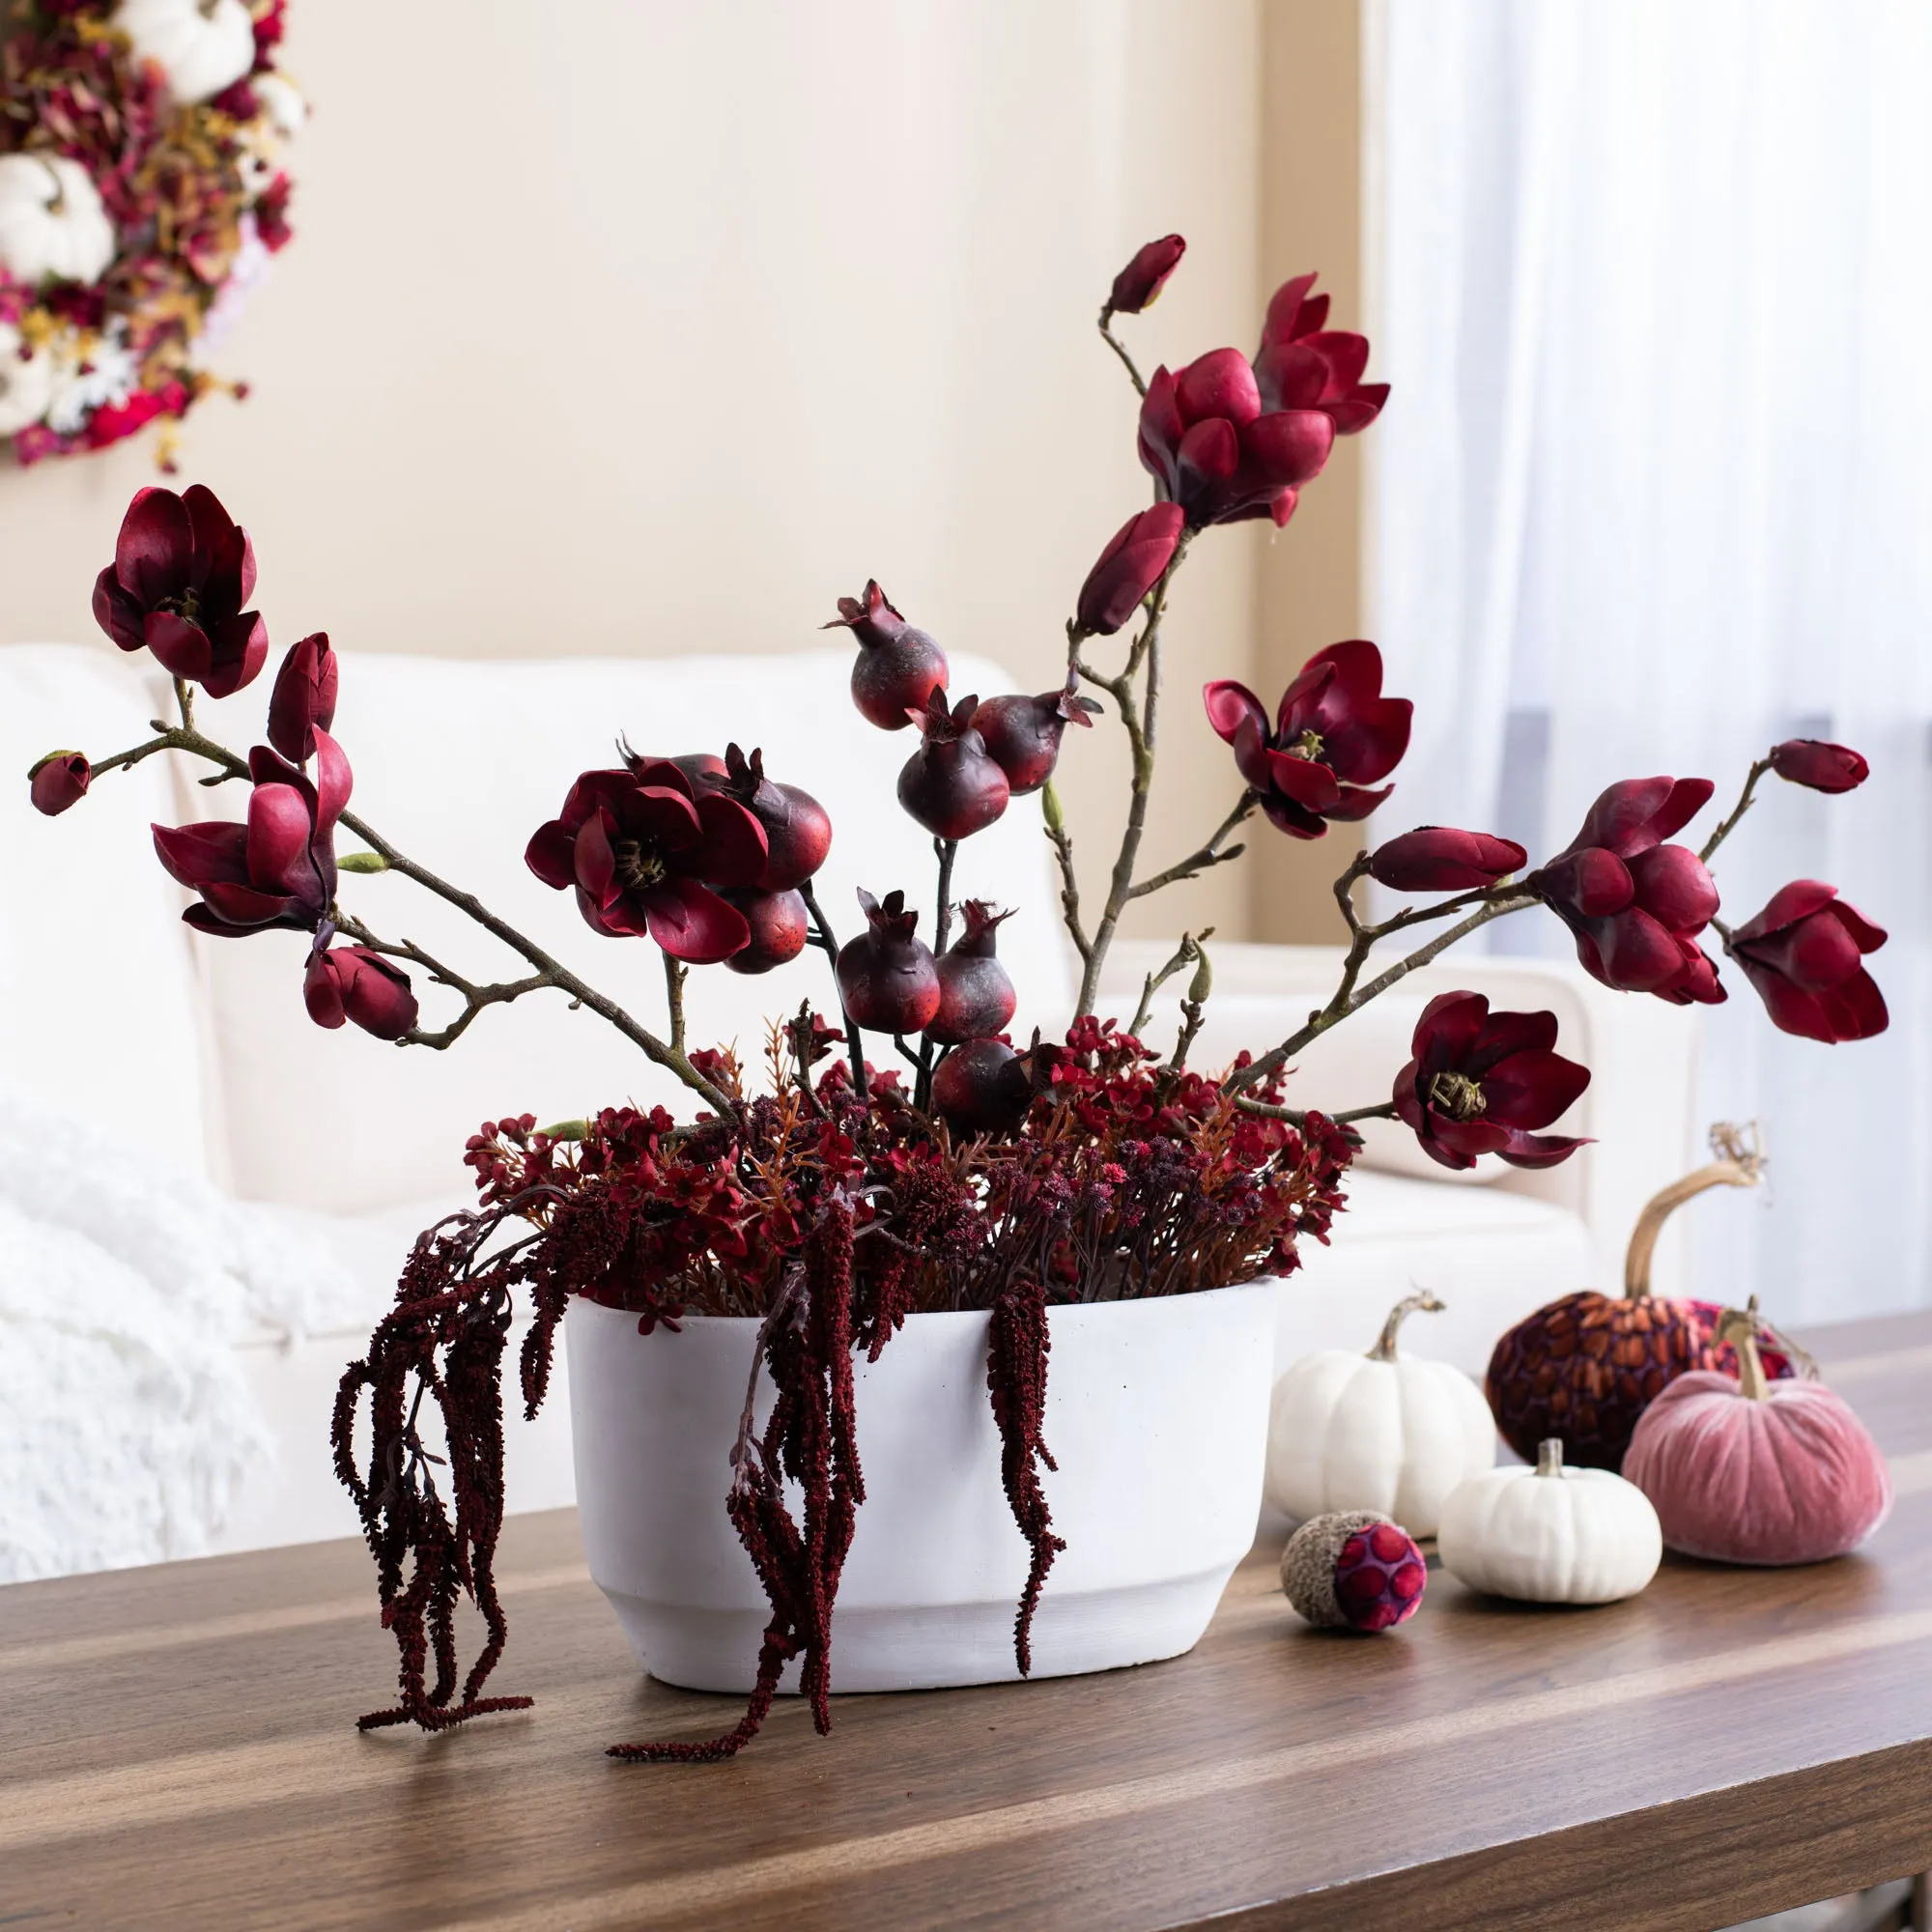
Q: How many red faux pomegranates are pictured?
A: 9